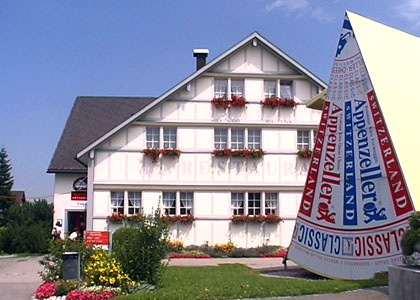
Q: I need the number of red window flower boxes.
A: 8